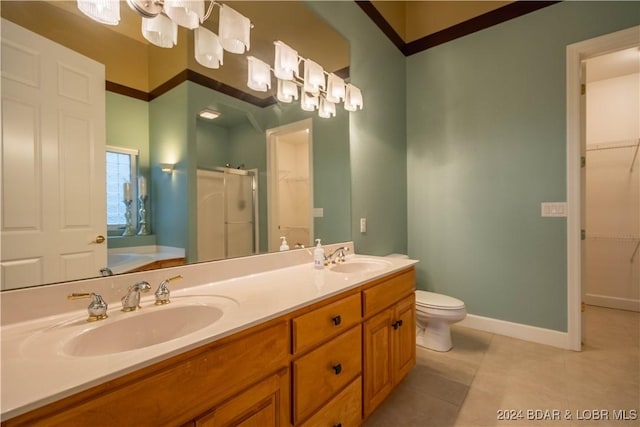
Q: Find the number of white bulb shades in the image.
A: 13